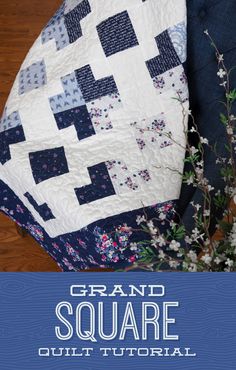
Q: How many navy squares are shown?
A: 2